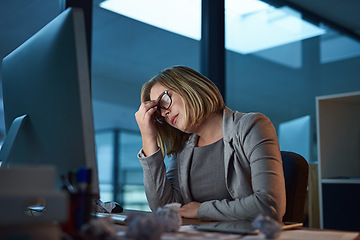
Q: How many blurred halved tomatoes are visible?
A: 0